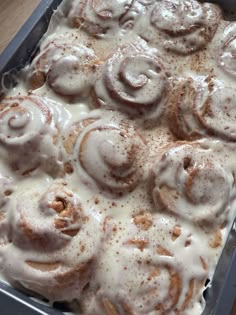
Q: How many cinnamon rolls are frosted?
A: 11